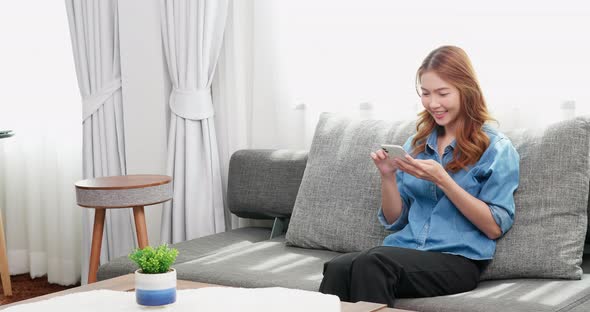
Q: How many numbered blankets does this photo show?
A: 0